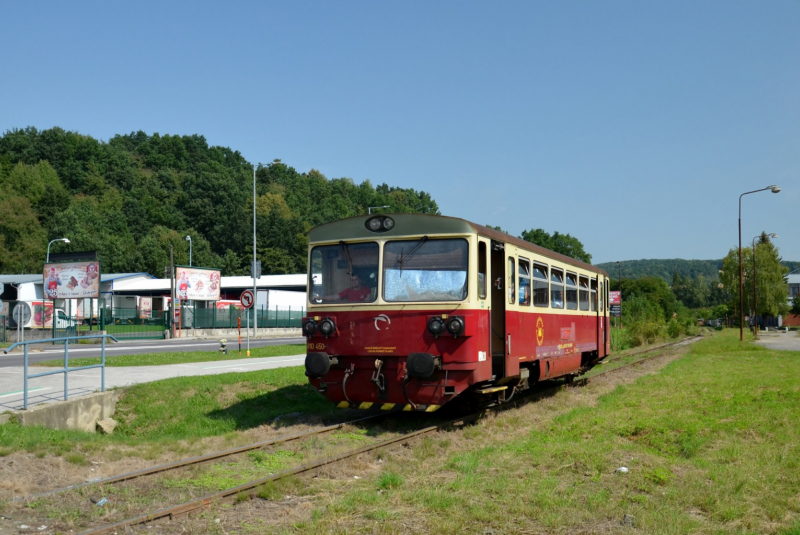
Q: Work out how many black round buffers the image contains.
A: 2